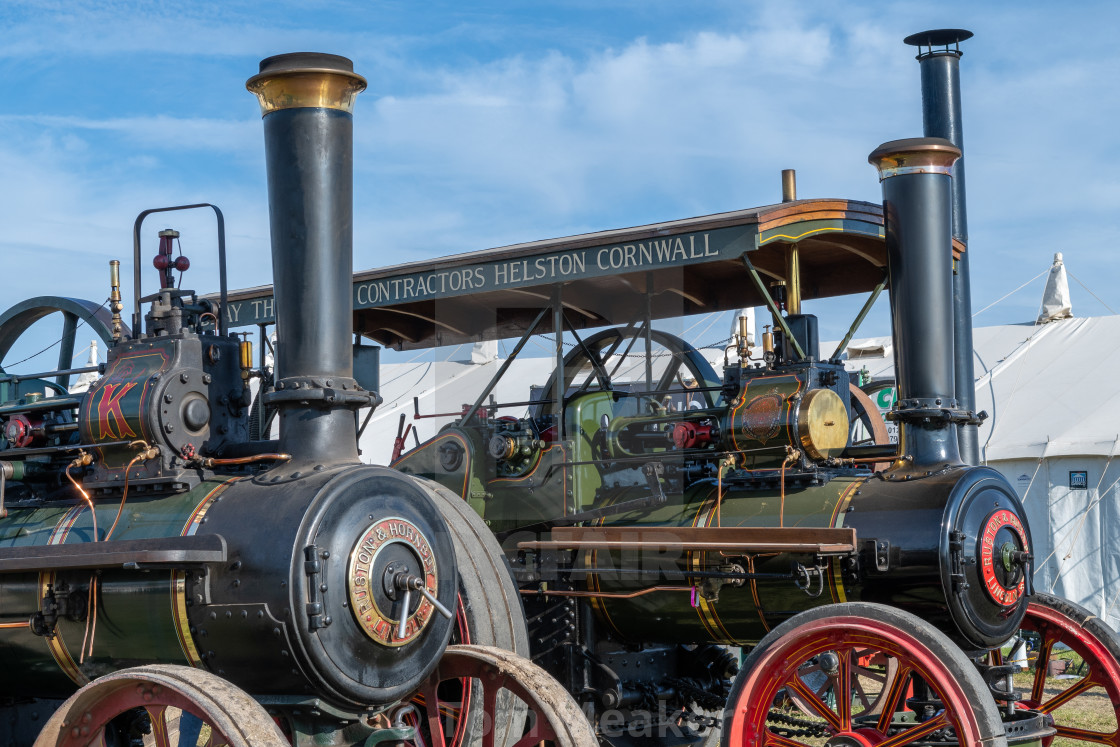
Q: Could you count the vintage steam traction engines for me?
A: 2